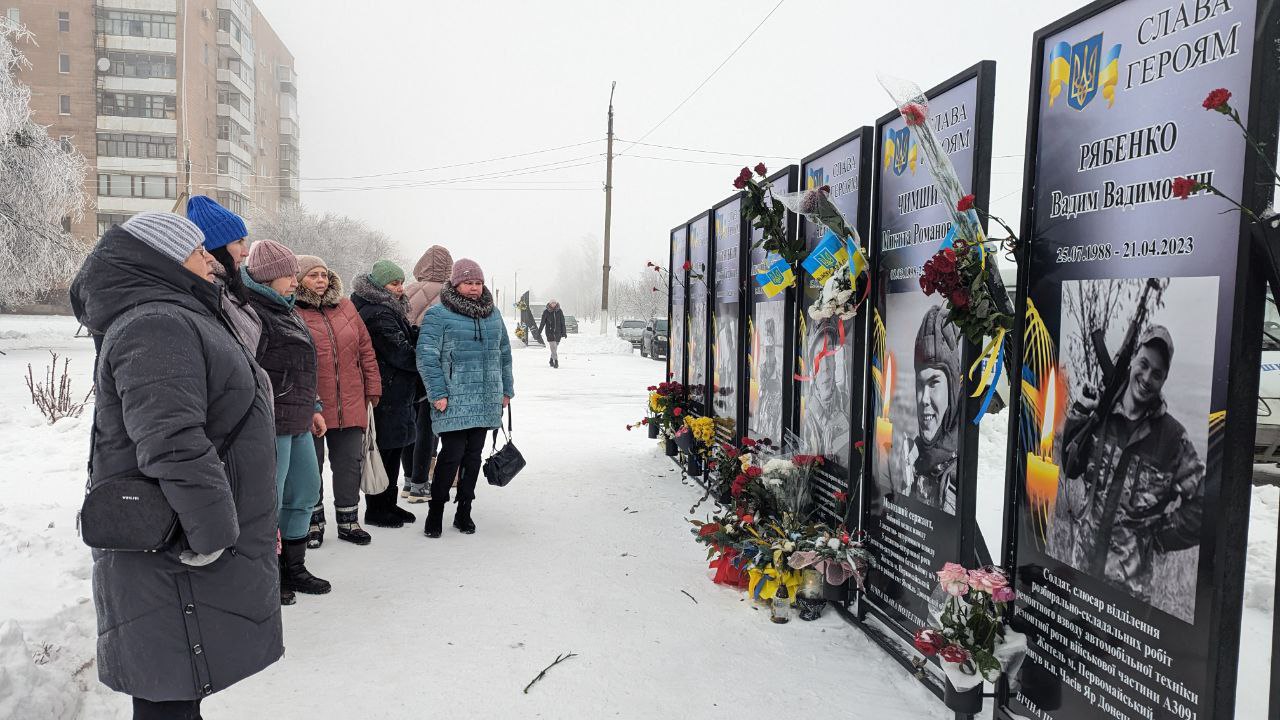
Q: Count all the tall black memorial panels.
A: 7